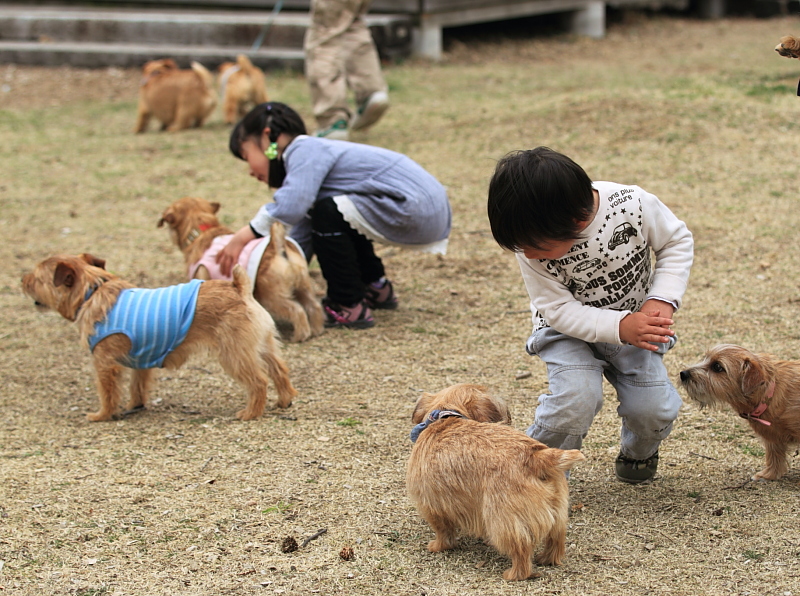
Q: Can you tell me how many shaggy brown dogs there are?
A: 6